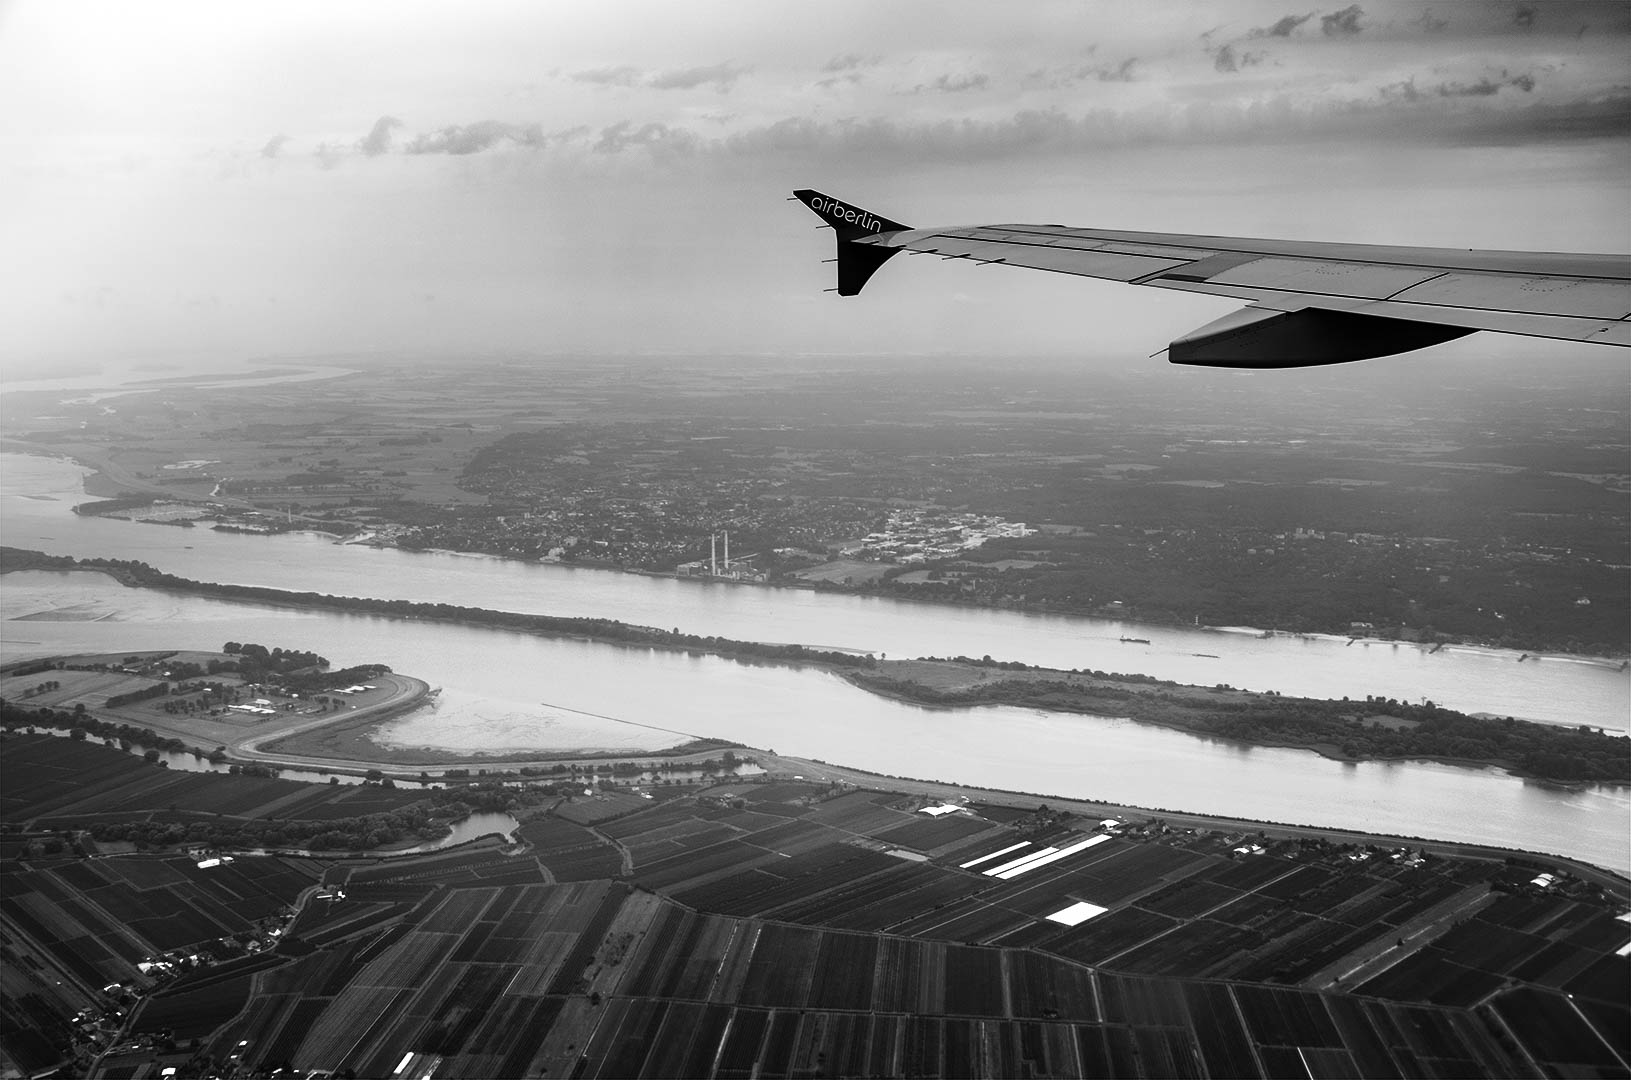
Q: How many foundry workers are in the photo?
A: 0